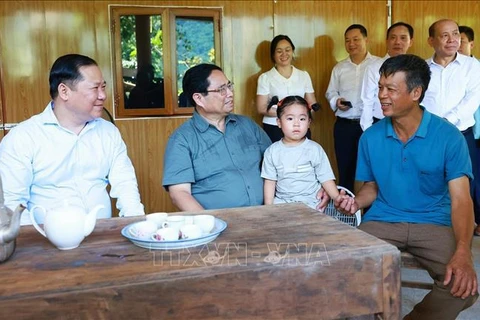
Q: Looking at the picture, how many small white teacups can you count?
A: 6